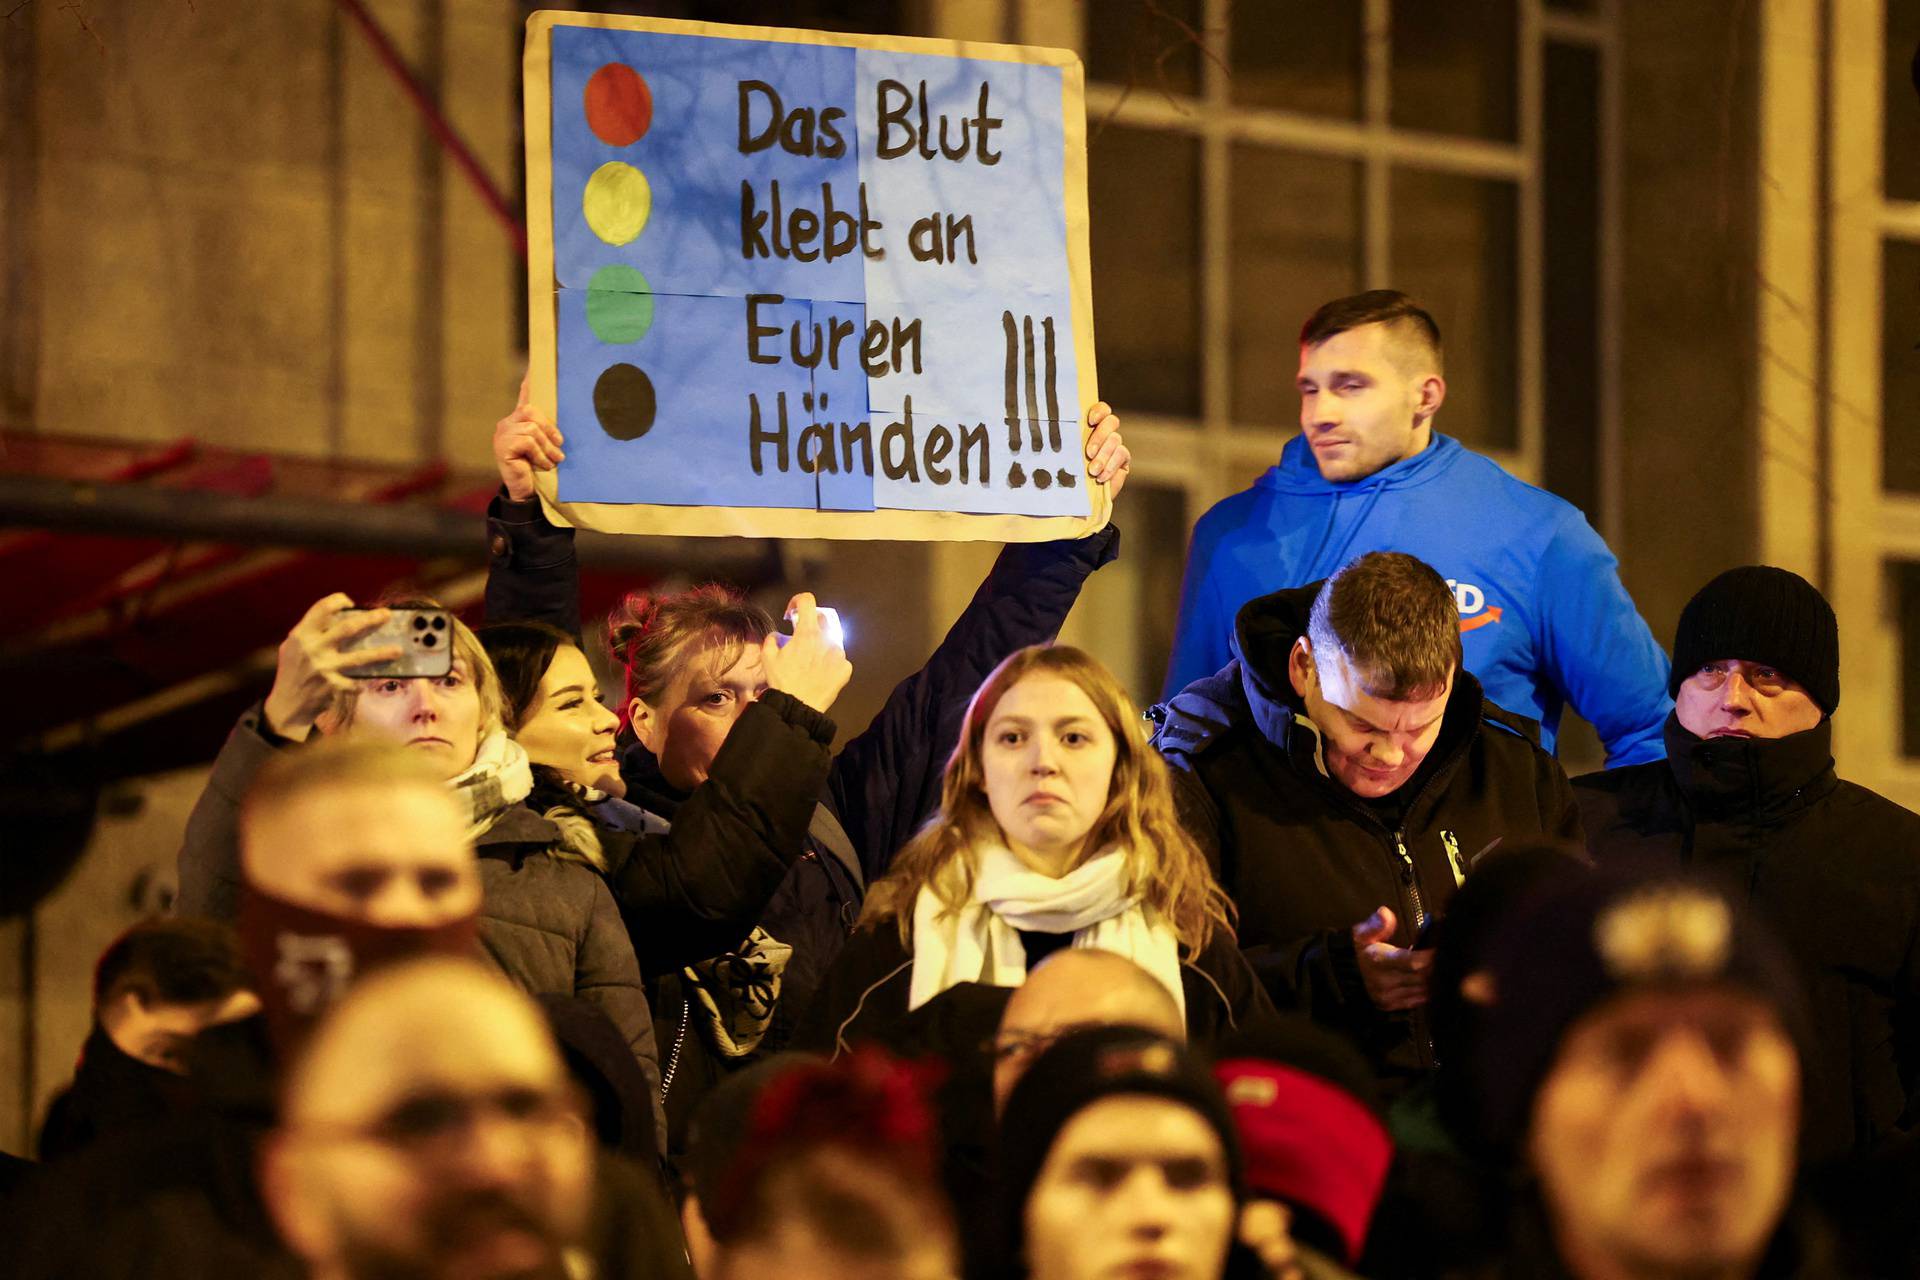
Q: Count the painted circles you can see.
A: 4